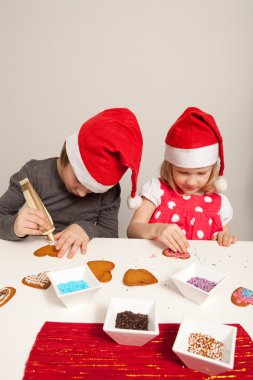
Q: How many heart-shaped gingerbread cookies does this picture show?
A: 7